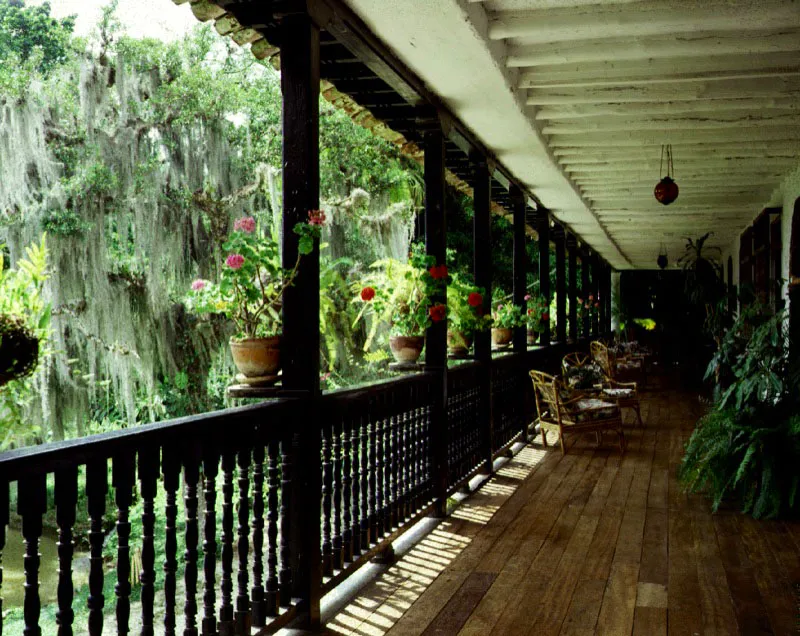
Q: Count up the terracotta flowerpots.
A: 5